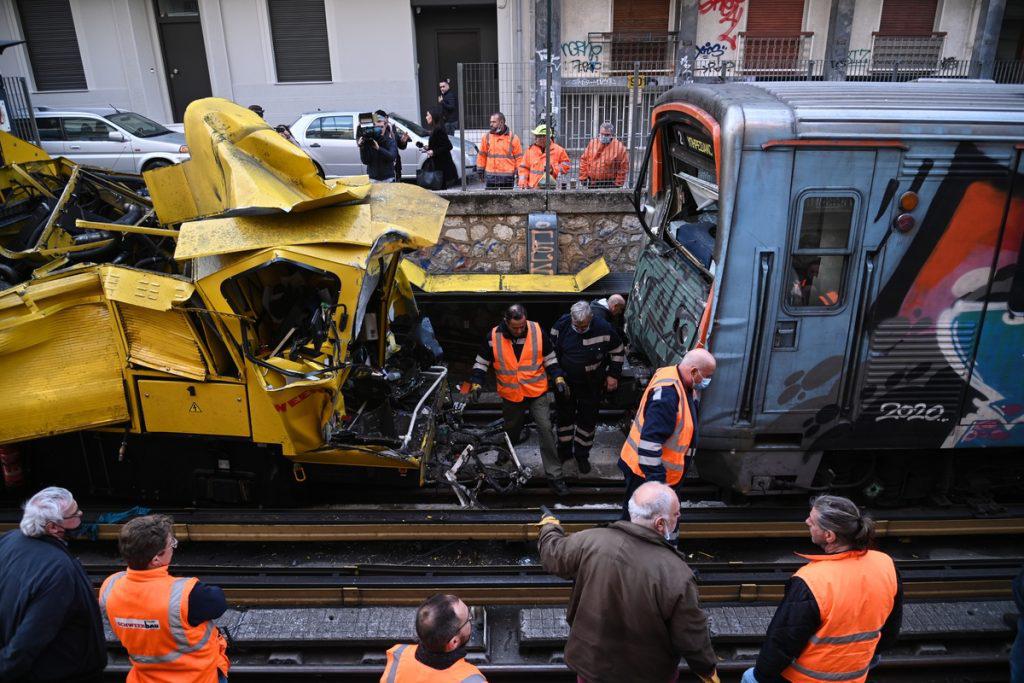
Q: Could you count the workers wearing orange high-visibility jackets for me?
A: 8